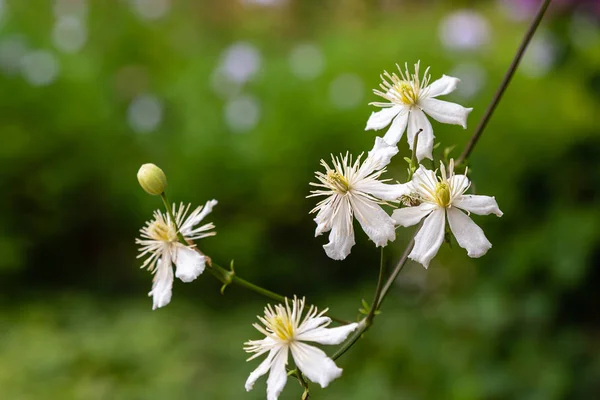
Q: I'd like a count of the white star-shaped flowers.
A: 5